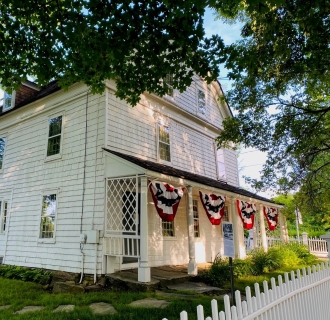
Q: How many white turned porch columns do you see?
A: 5